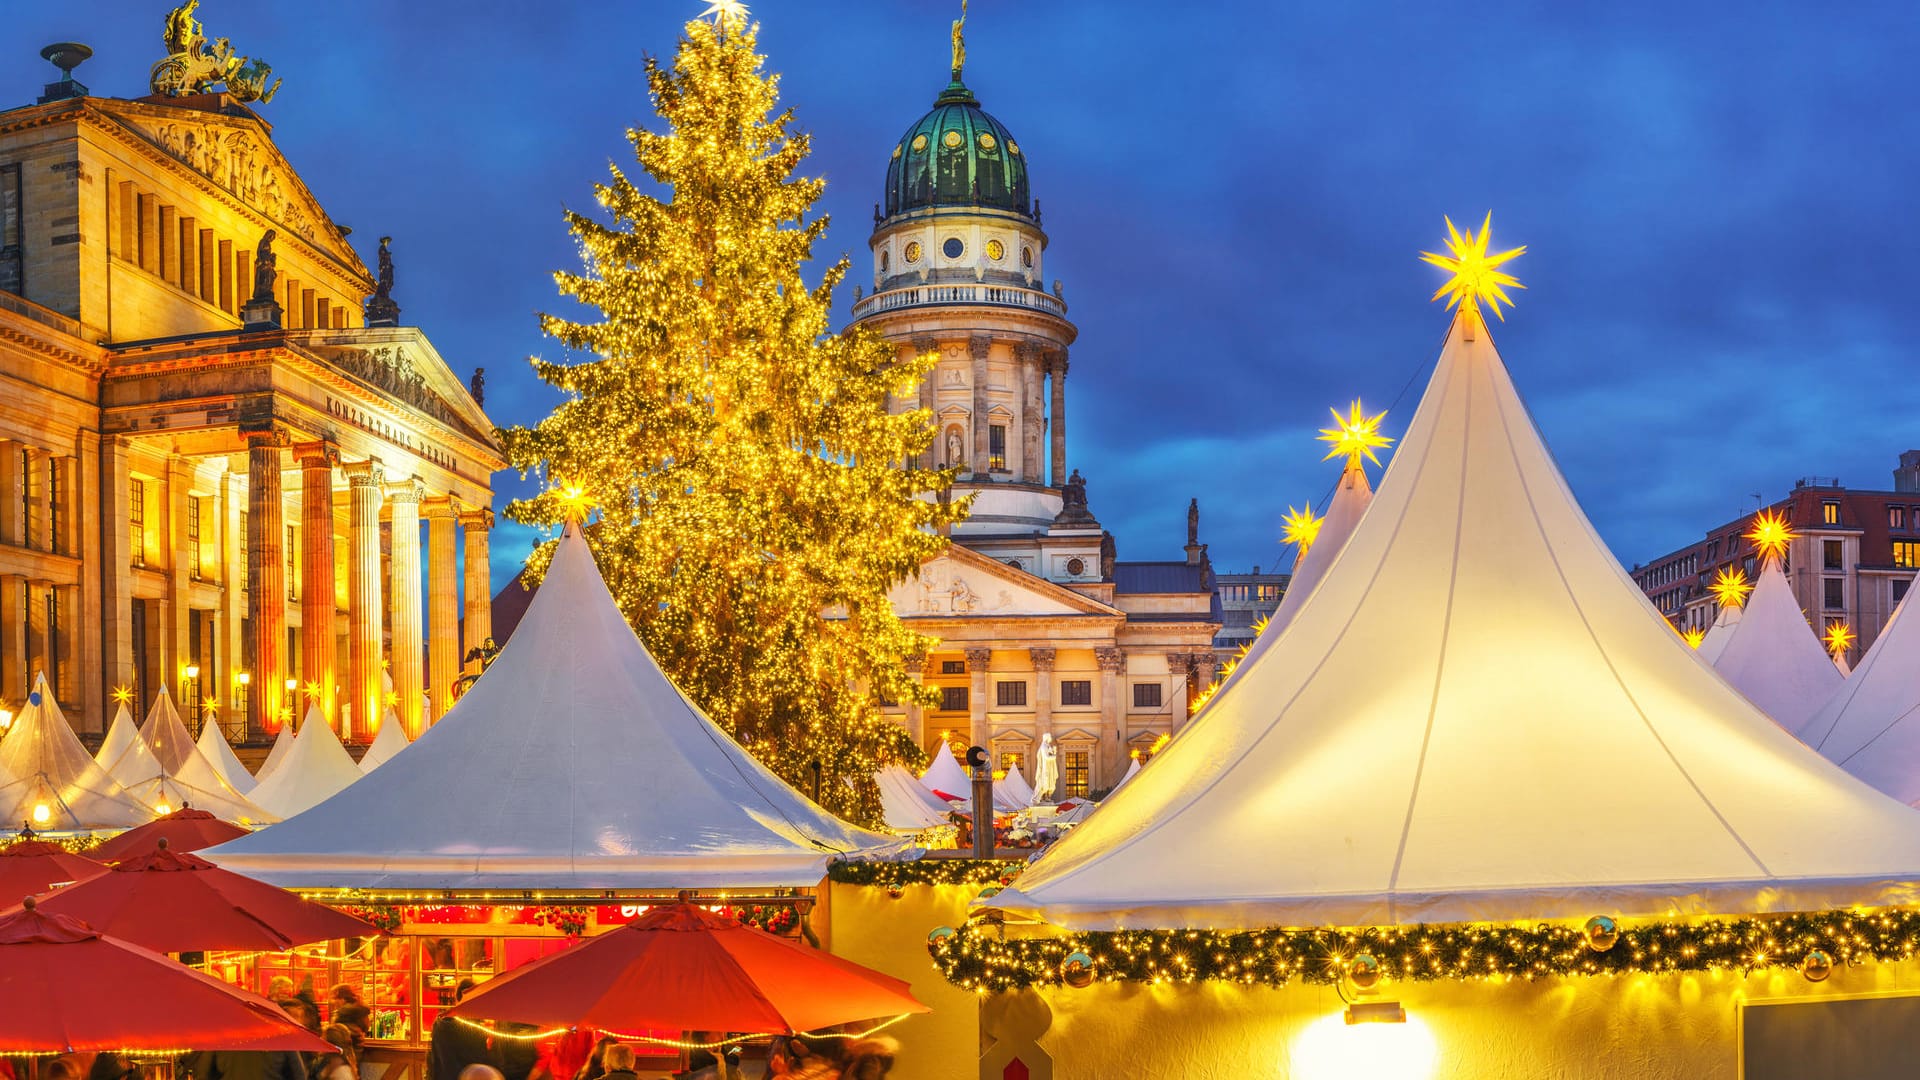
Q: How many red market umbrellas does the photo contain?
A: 5